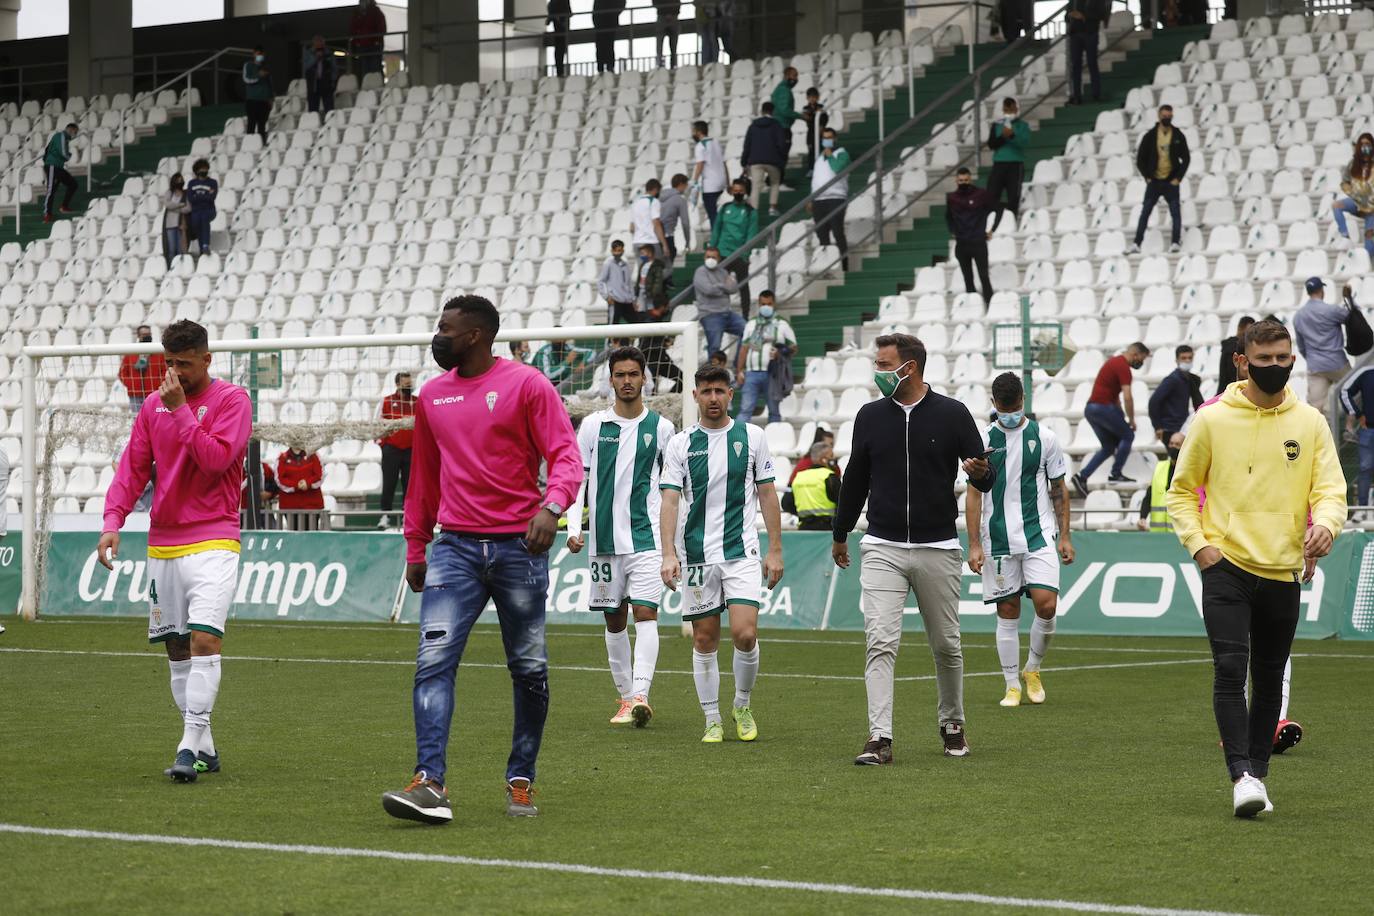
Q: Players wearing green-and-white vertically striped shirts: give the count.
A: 3